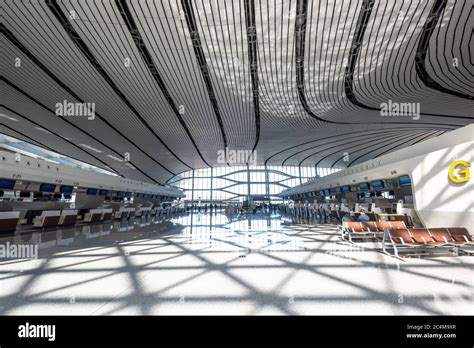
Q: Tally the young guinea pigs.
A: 0